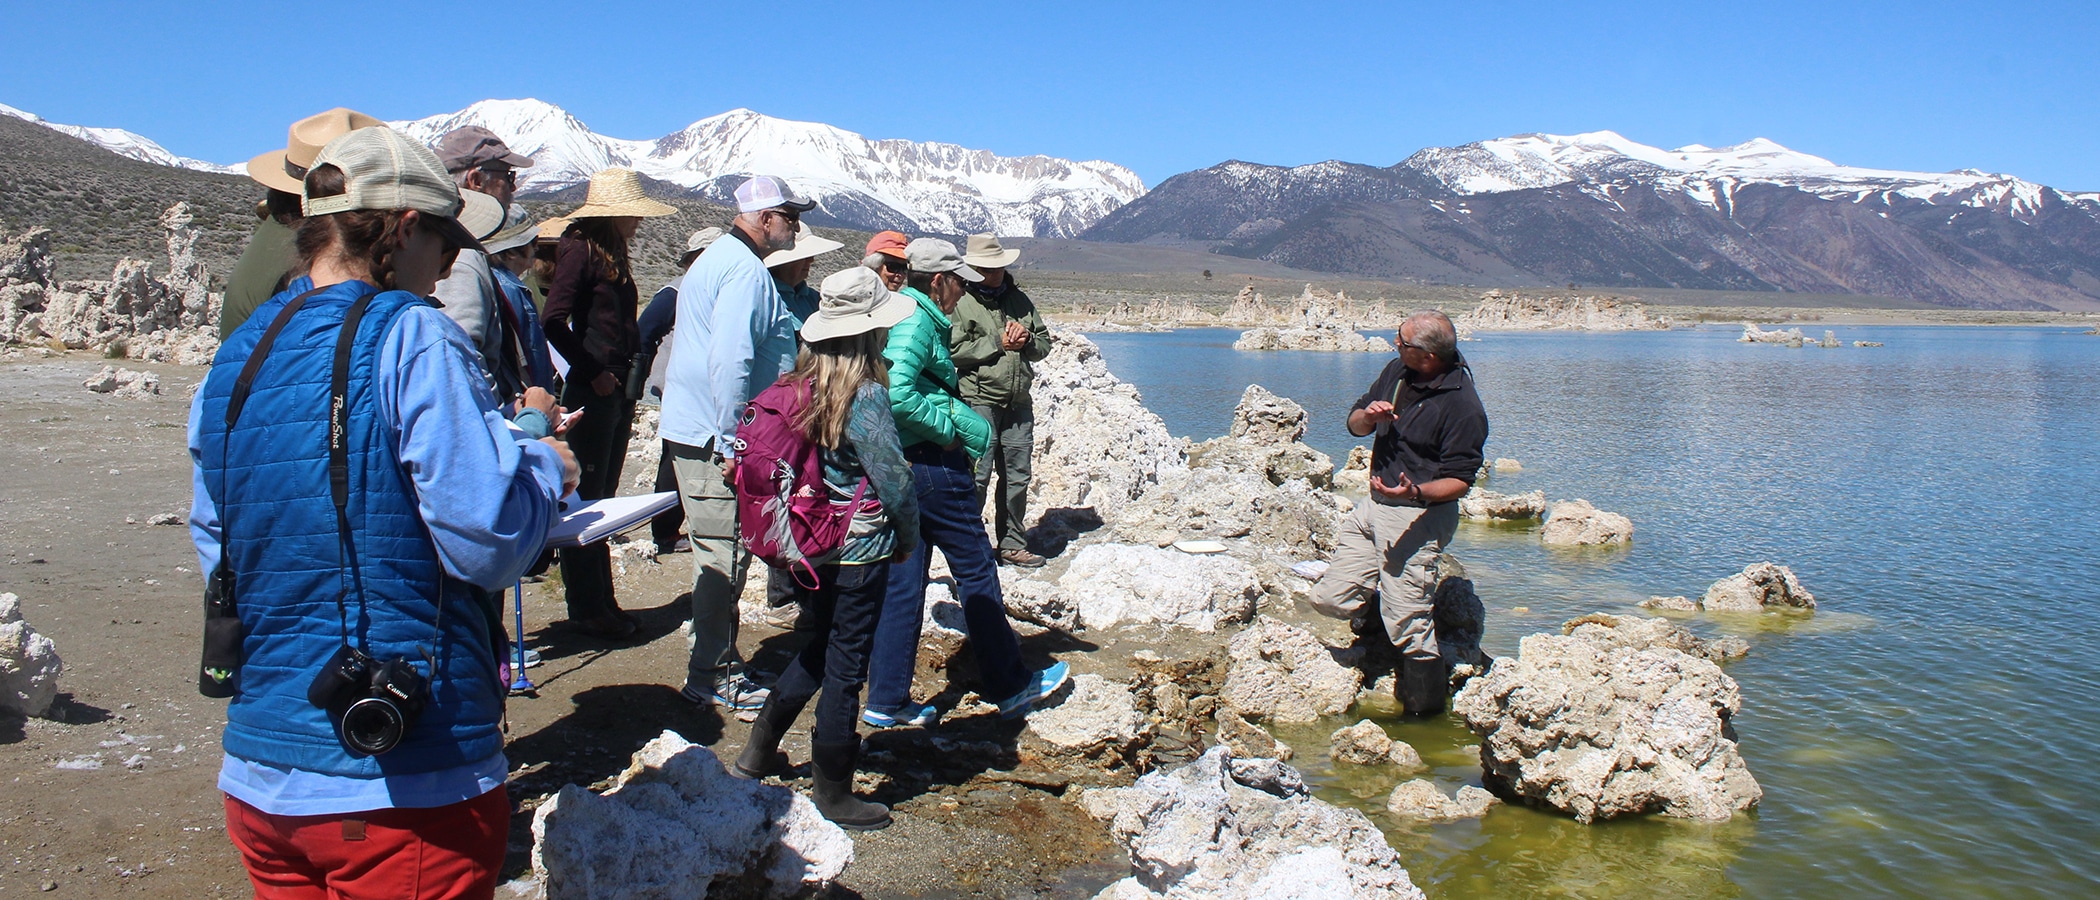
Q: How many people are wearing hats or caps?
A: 14